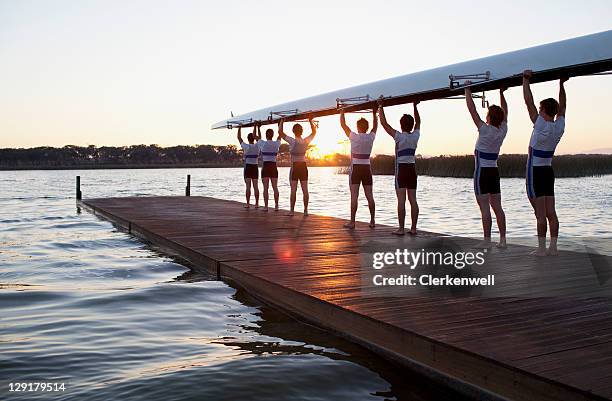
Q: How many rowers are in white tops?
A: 7